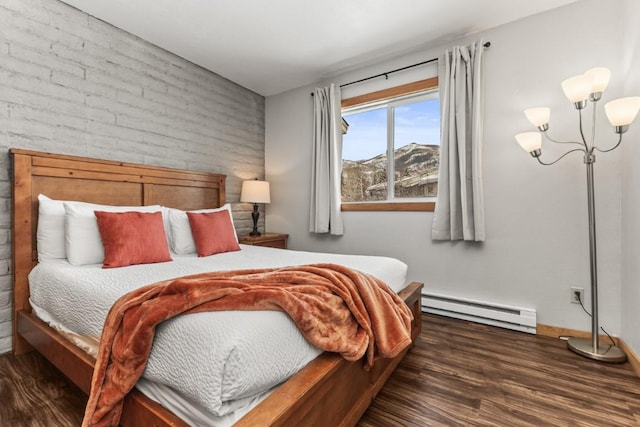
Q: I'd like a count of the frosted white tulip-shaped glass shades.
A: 5